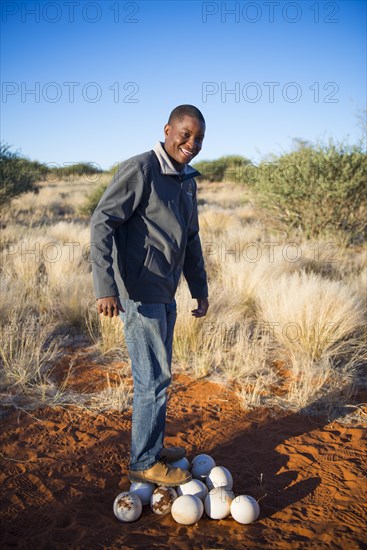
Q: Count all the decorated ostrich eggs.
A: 2